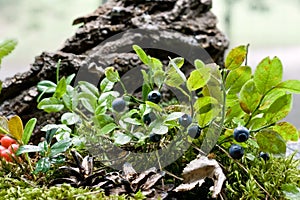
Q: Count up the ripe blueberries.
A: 9